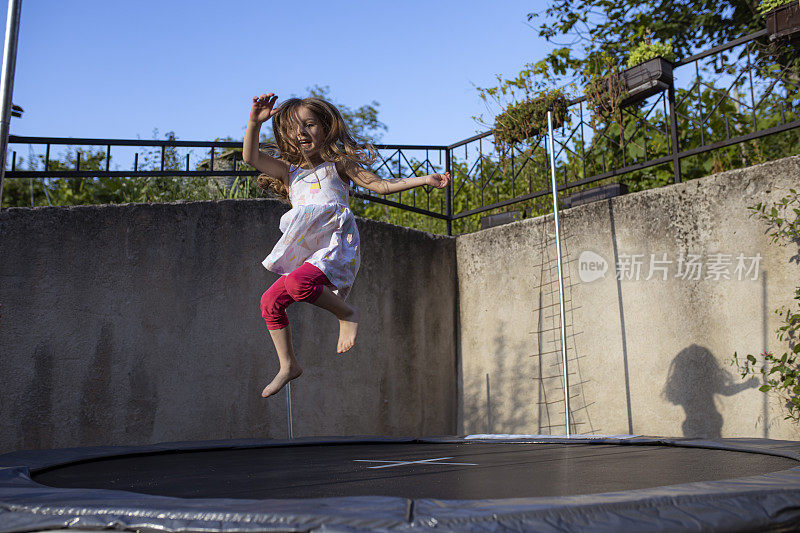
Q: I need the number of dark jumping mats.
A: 1